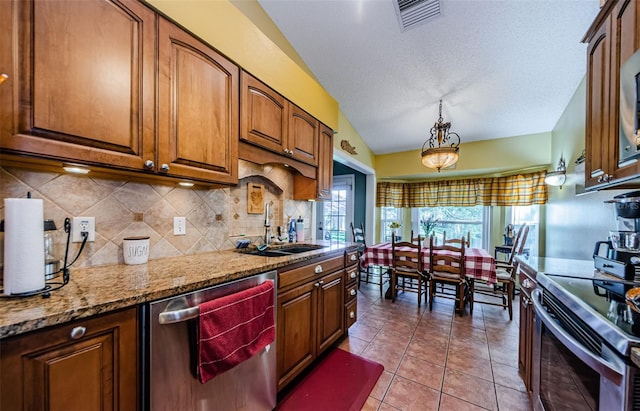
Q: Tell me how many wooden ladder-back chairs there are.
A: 6